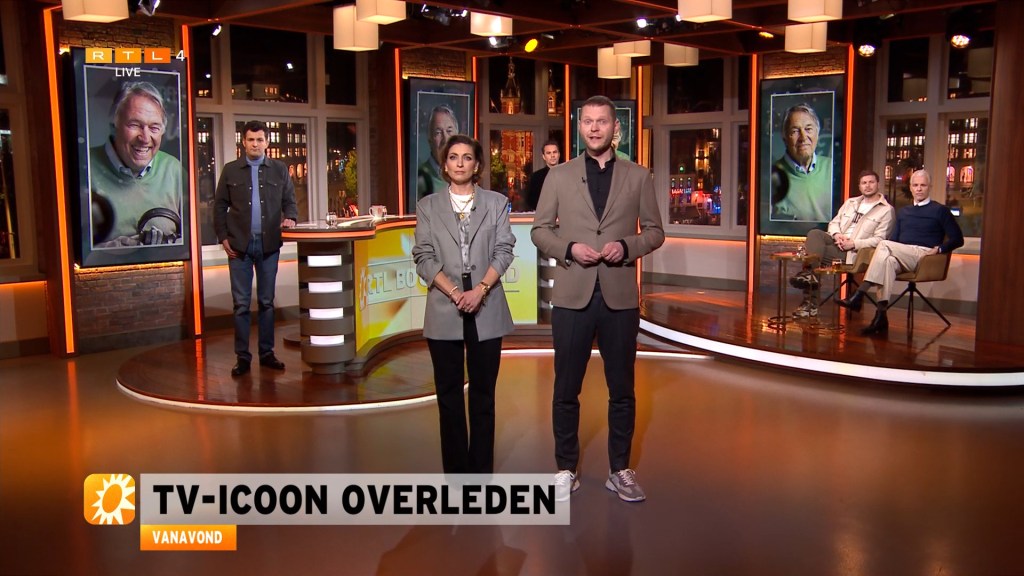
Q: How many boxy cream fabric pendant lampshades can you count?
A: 10